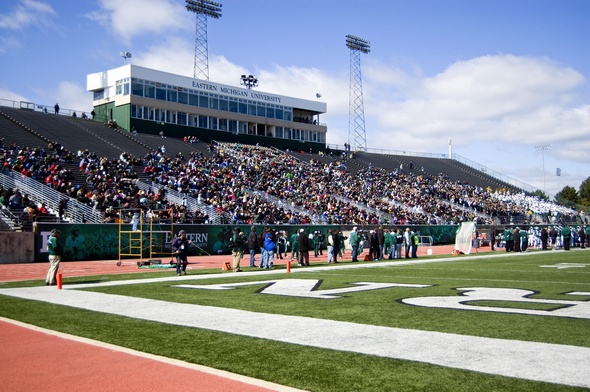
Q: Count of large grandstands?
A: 1